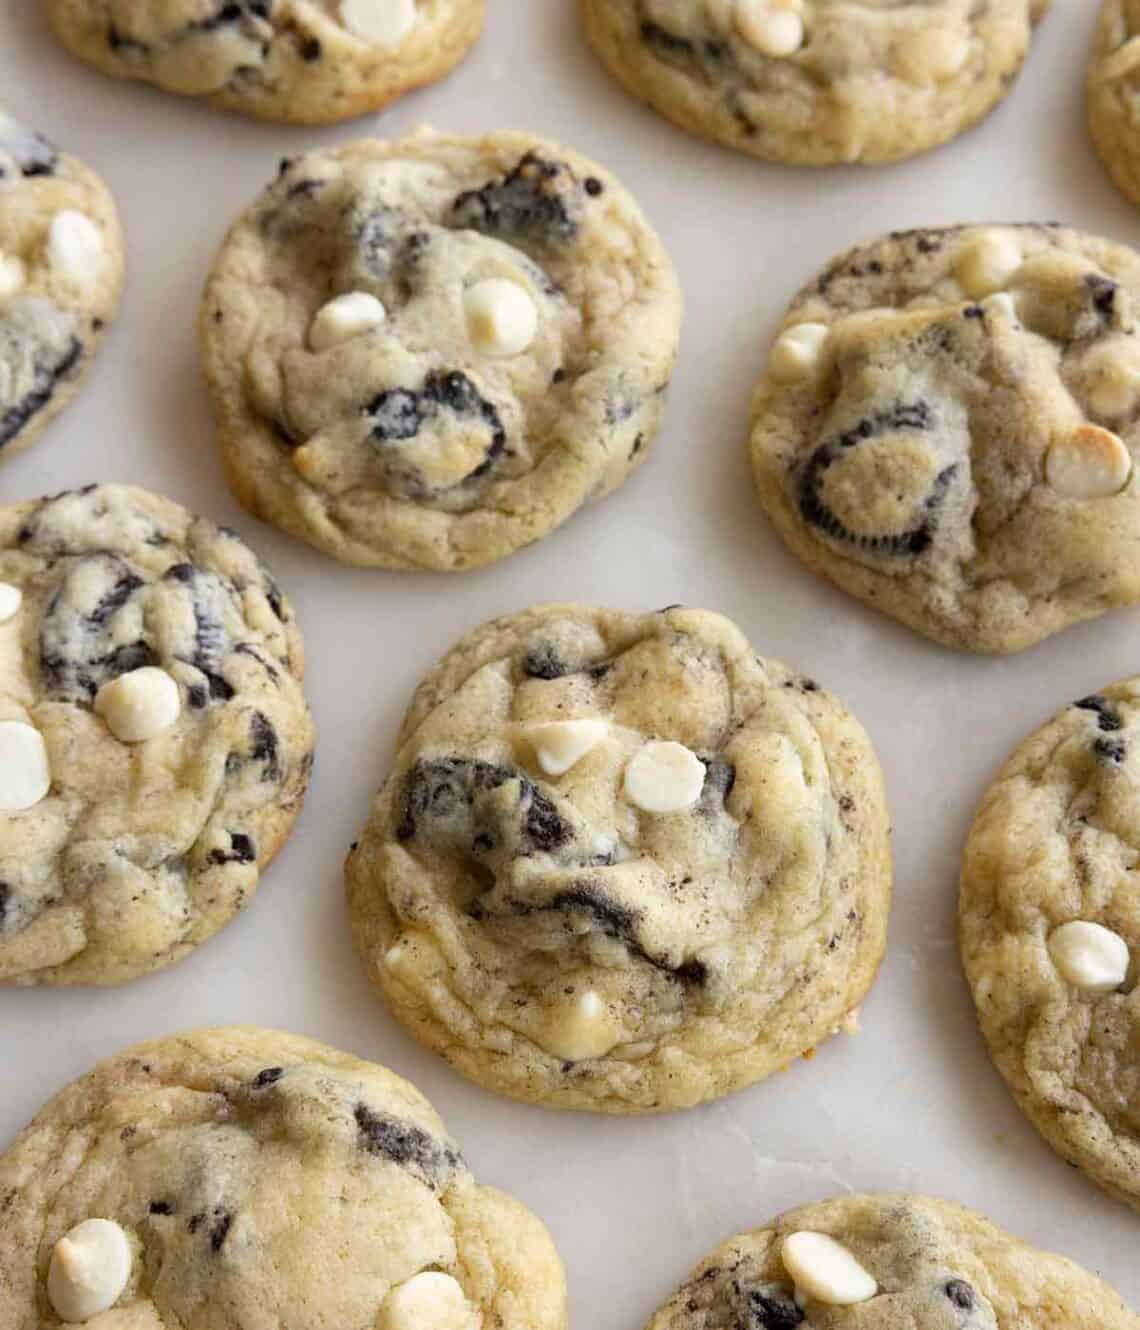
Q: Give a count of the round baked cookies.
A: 11